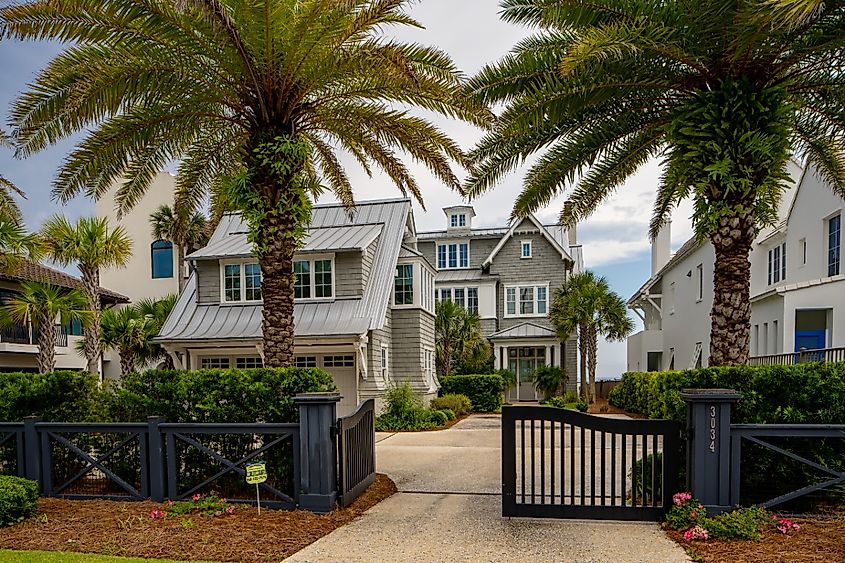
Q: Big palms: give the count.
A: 2